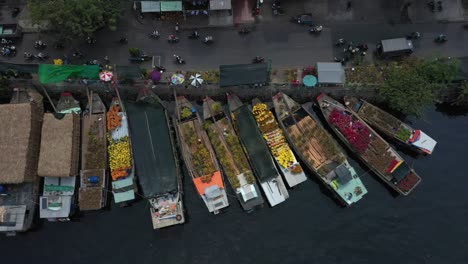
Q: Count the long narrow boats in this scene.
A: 12